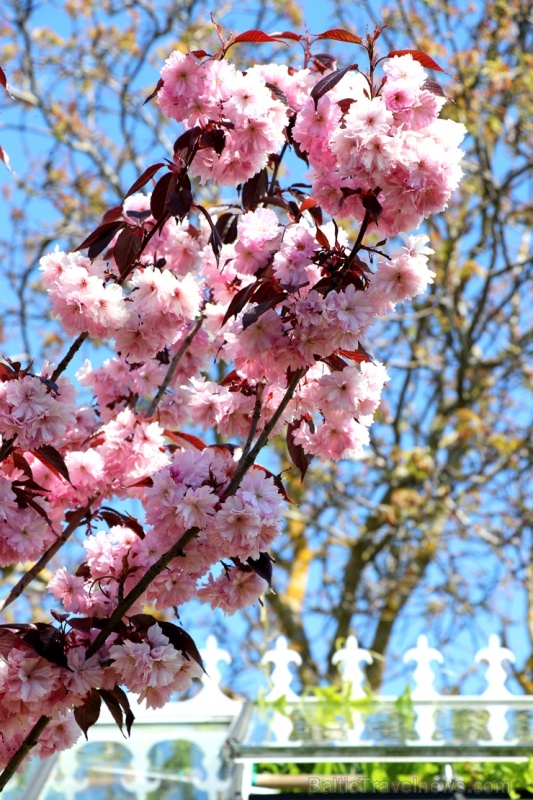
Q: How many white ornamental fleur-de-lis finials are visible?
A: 5